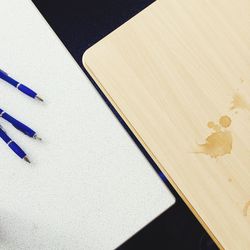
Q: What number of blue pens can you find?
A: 3